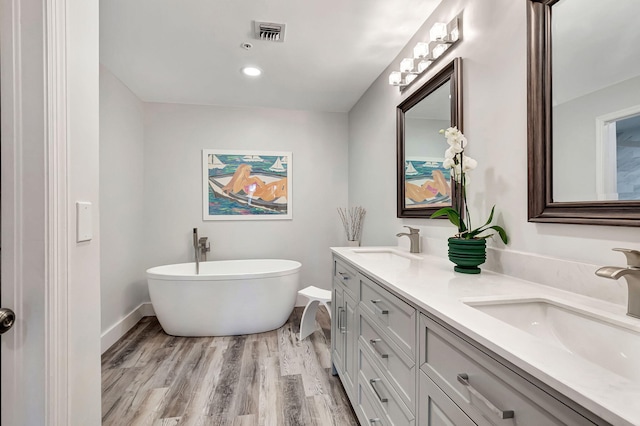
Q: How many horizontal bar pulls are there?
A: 6